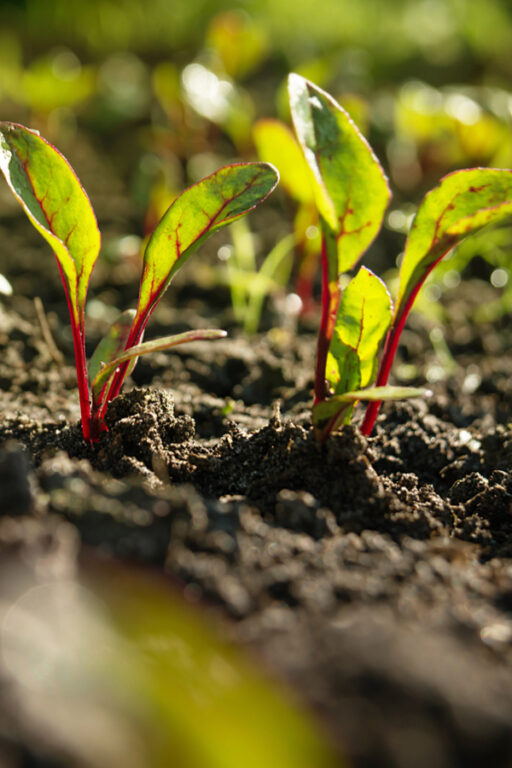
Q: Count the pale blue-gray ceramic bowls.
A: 0